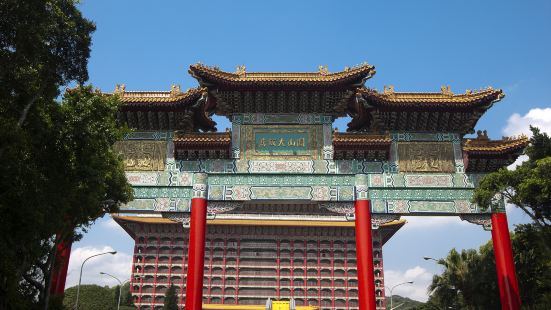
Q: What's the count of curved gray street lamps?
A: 4